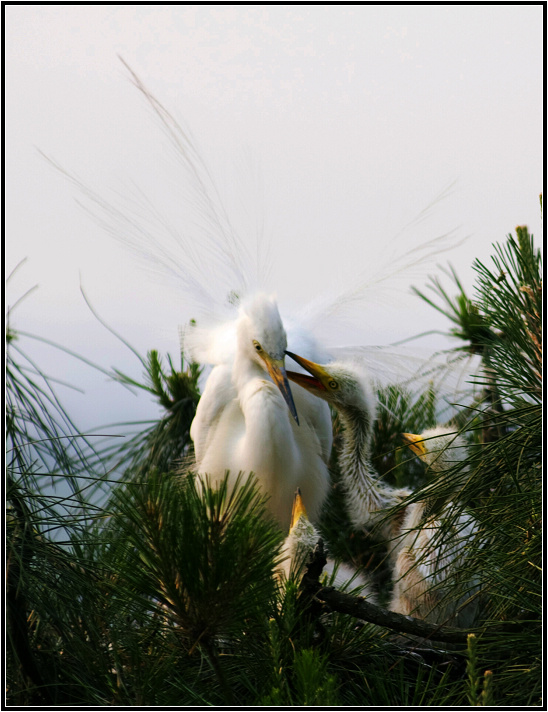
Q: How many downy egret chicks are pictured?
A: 3